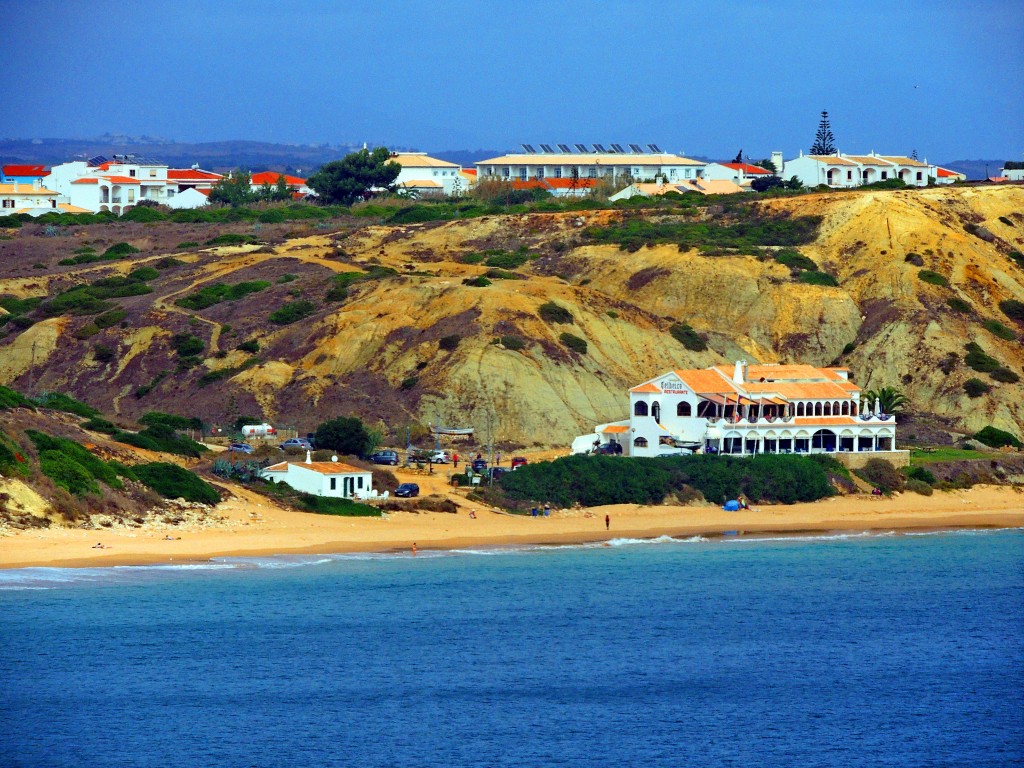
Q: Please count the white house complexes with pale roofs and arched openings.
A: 1